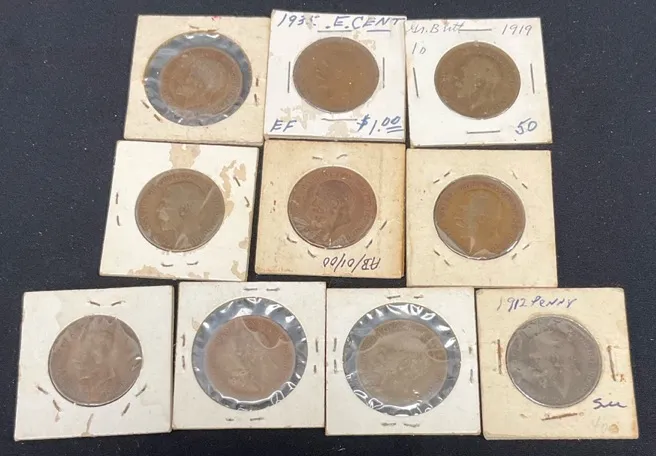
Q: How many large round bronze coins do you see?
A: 10